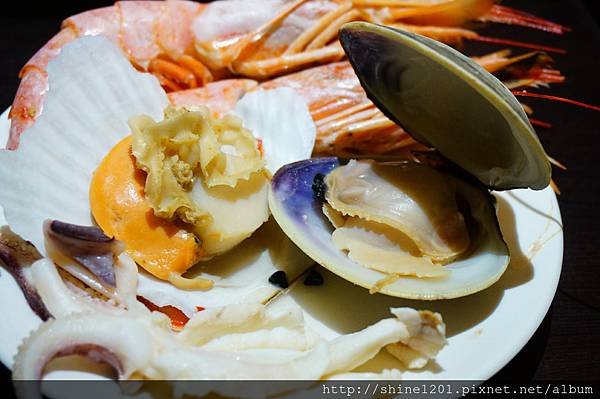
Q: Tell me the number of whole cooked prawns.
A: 2